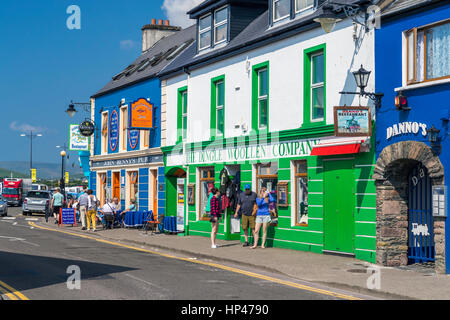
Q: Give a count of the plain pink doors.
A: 0